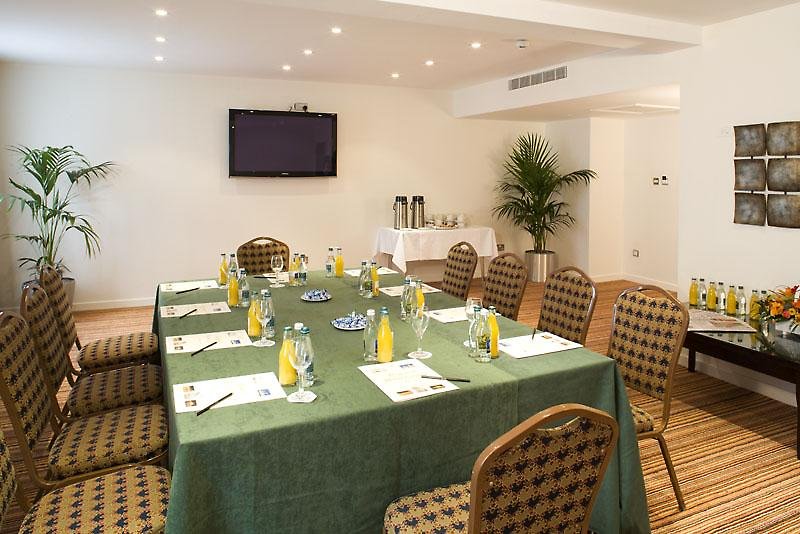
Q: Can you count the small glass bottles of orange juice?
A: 14